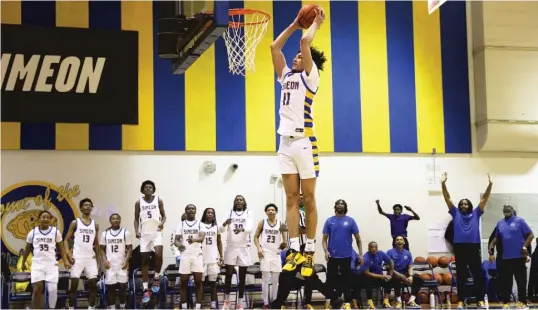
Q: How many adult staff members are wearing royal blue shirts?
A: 5